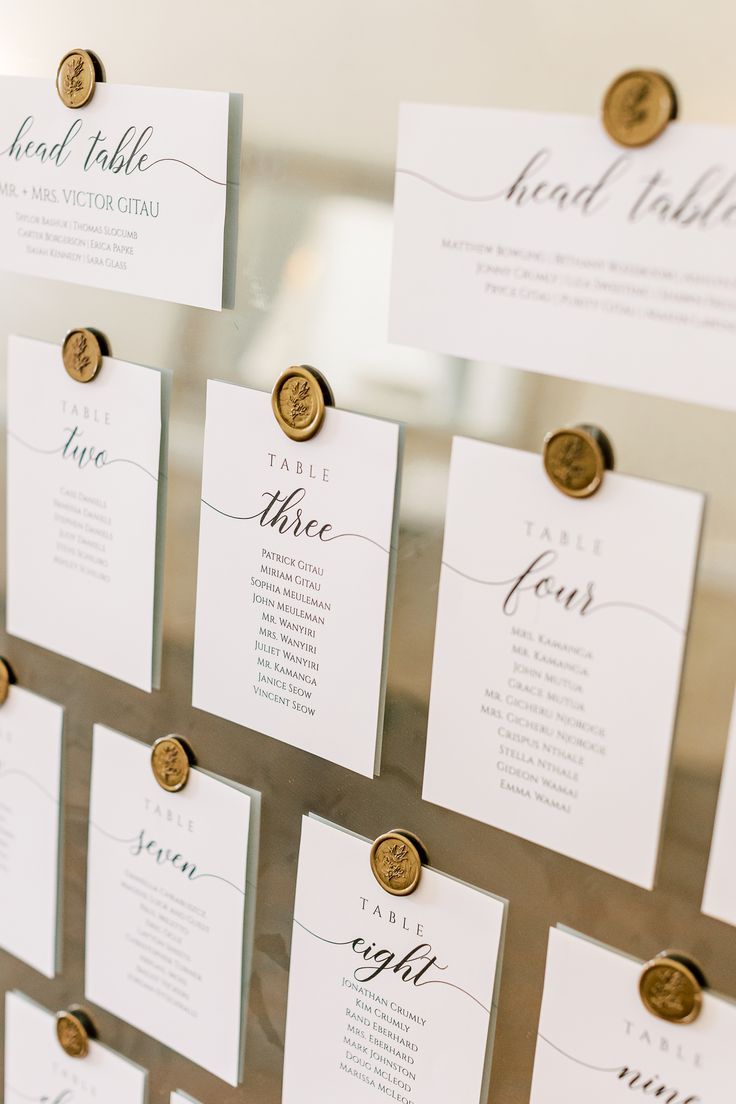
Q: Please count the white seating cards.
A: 12